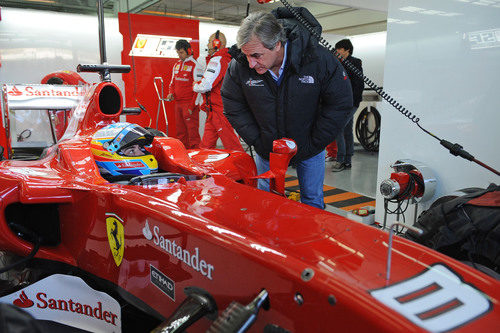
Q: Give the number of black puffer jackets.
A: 1